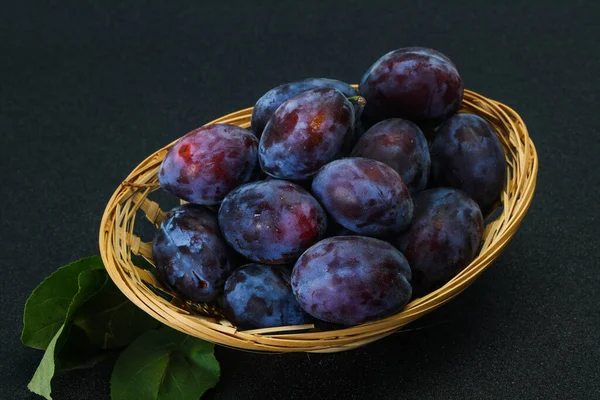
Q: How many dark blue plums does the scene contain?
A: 12